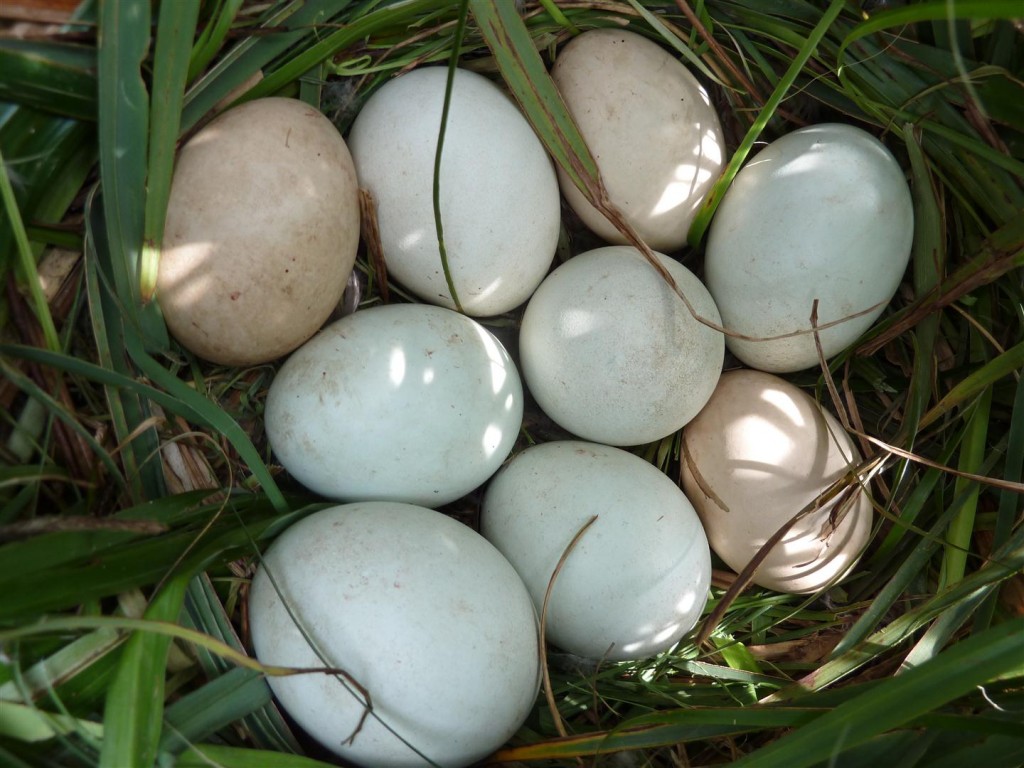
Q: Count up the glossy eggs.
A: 9